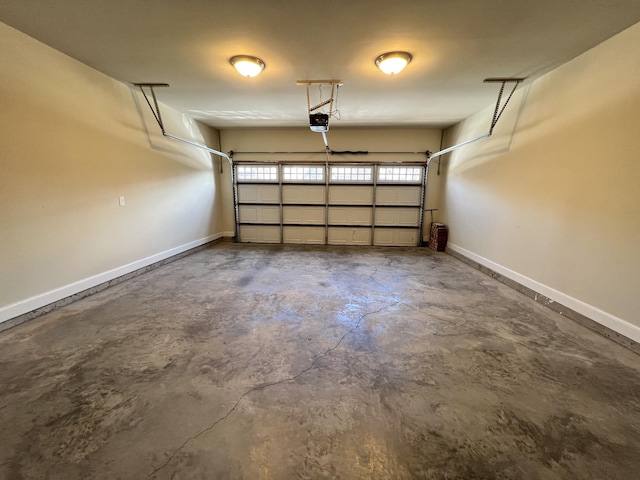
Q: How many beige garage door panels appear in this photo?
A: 12